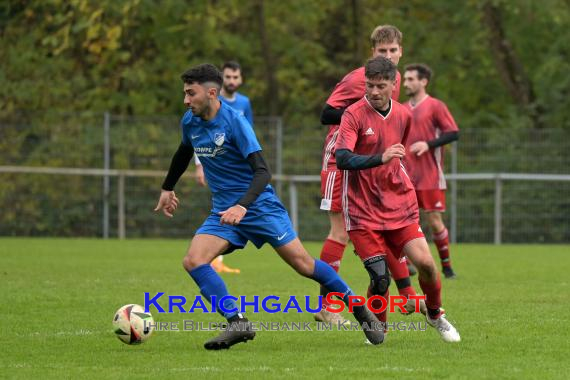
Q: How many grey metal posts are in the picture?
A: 6